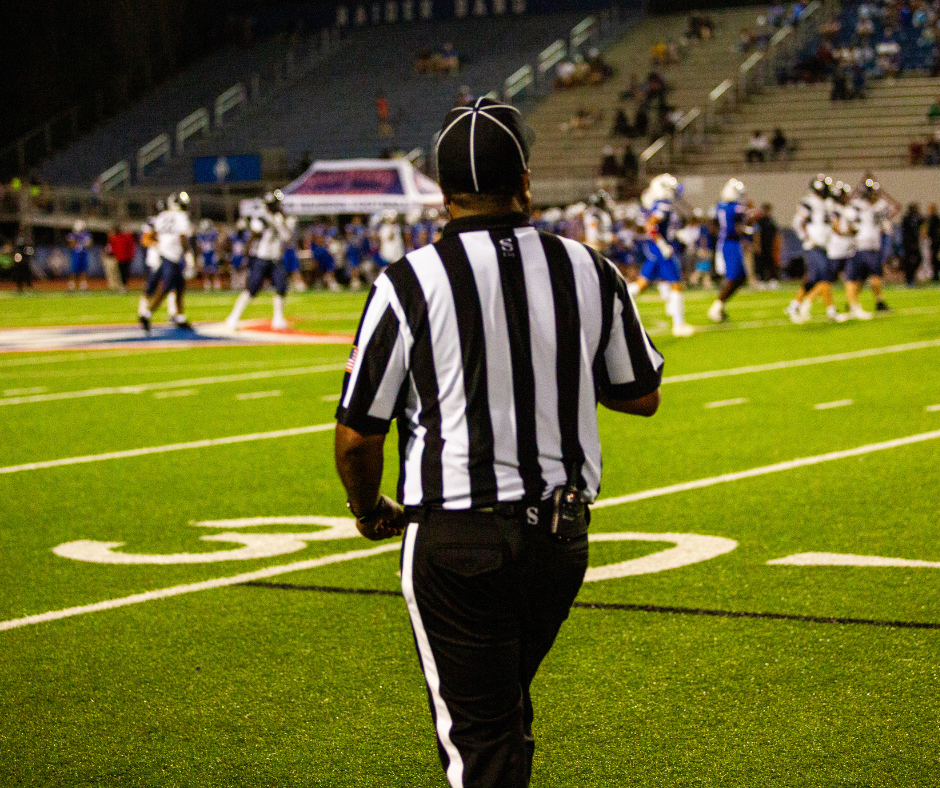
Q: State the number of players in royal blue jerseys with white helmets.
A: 2